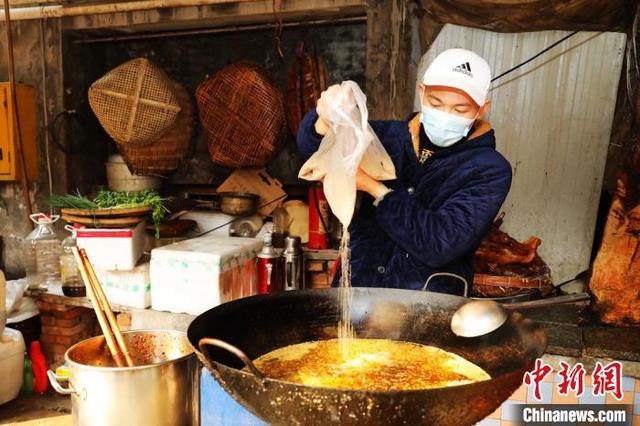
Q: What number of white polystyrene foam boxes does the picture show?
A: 3